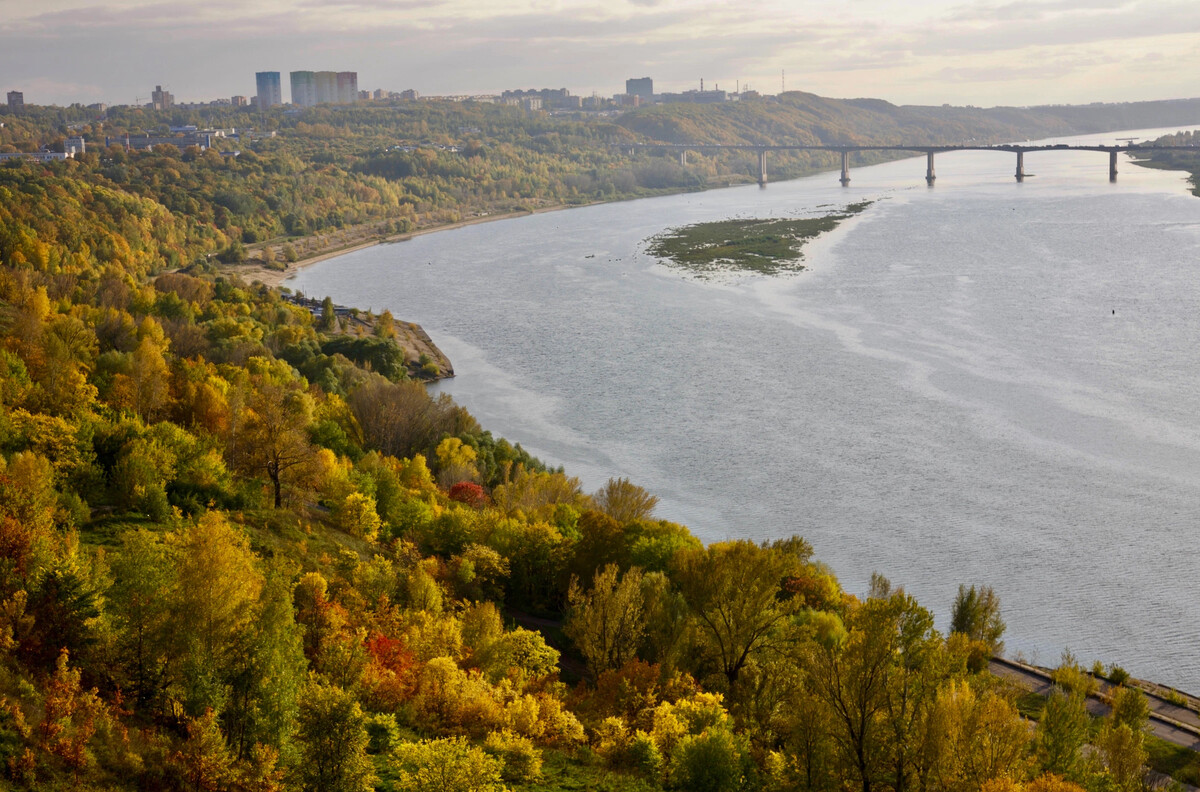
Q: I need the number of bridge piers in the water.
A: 5